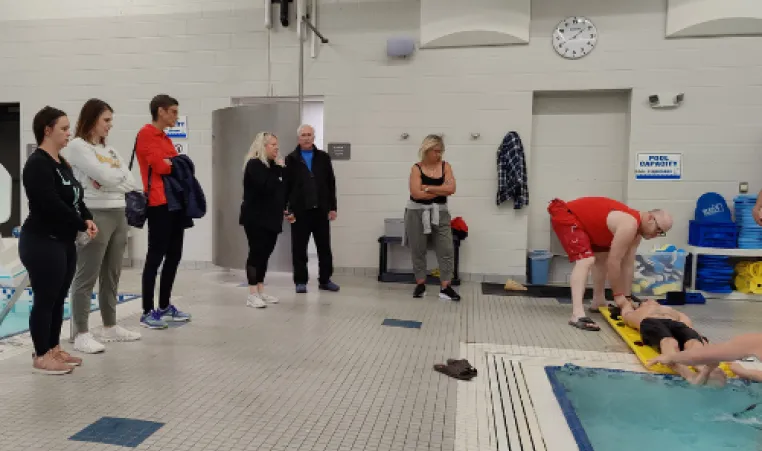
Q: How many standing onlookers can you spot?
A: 6